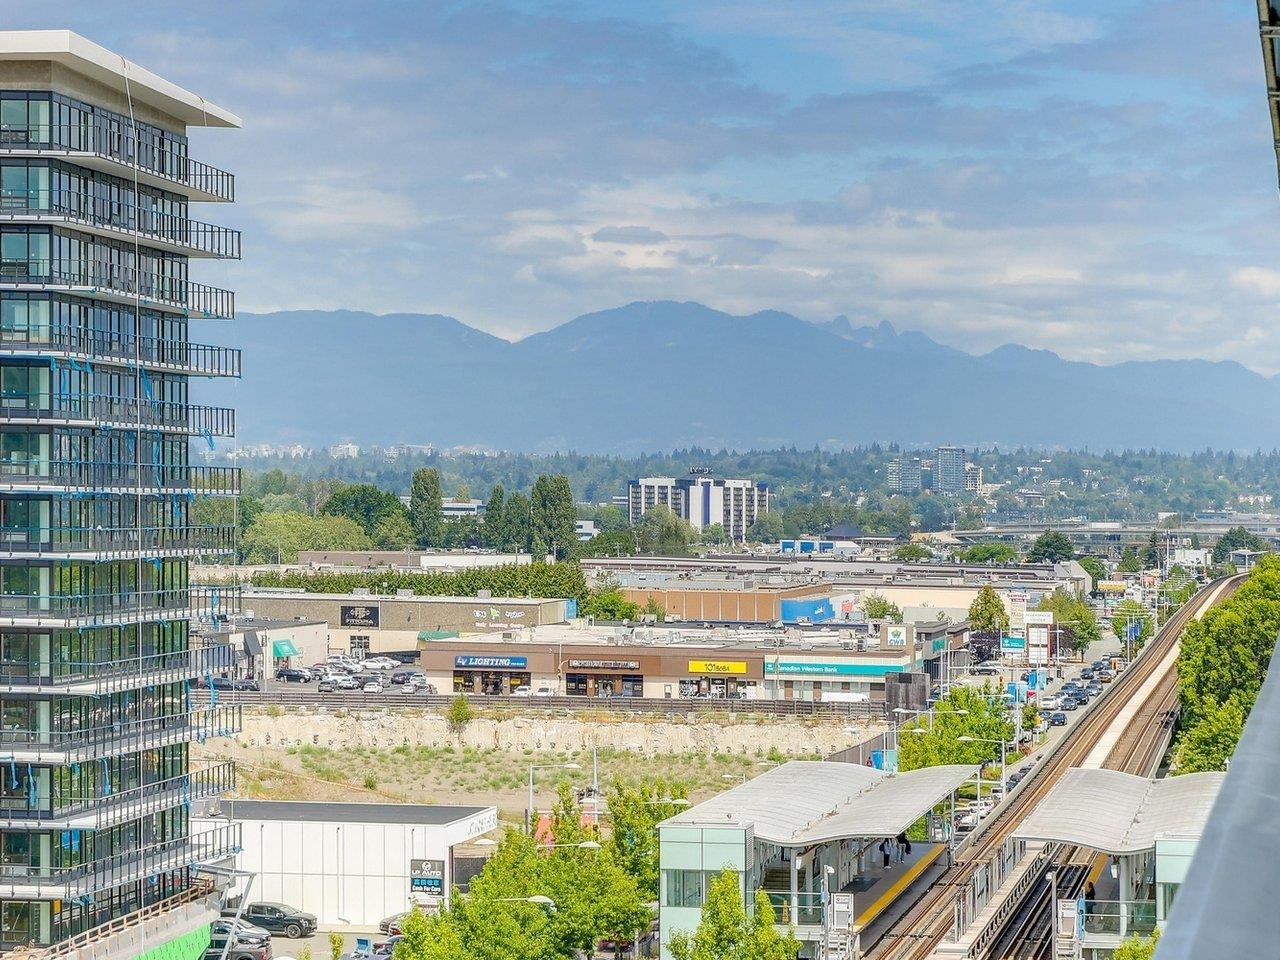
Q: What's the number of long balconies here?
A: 12